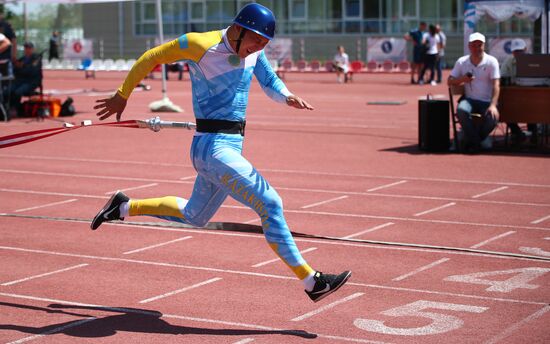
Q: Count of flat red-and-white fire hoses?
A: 1